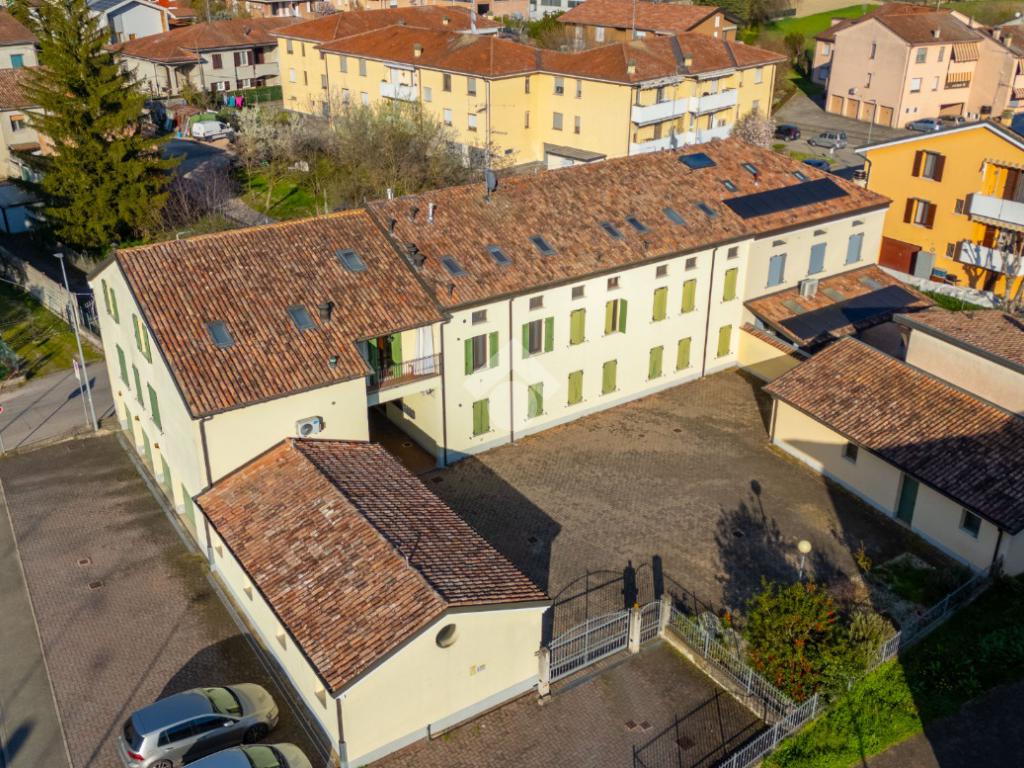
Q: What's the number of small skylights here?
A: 13